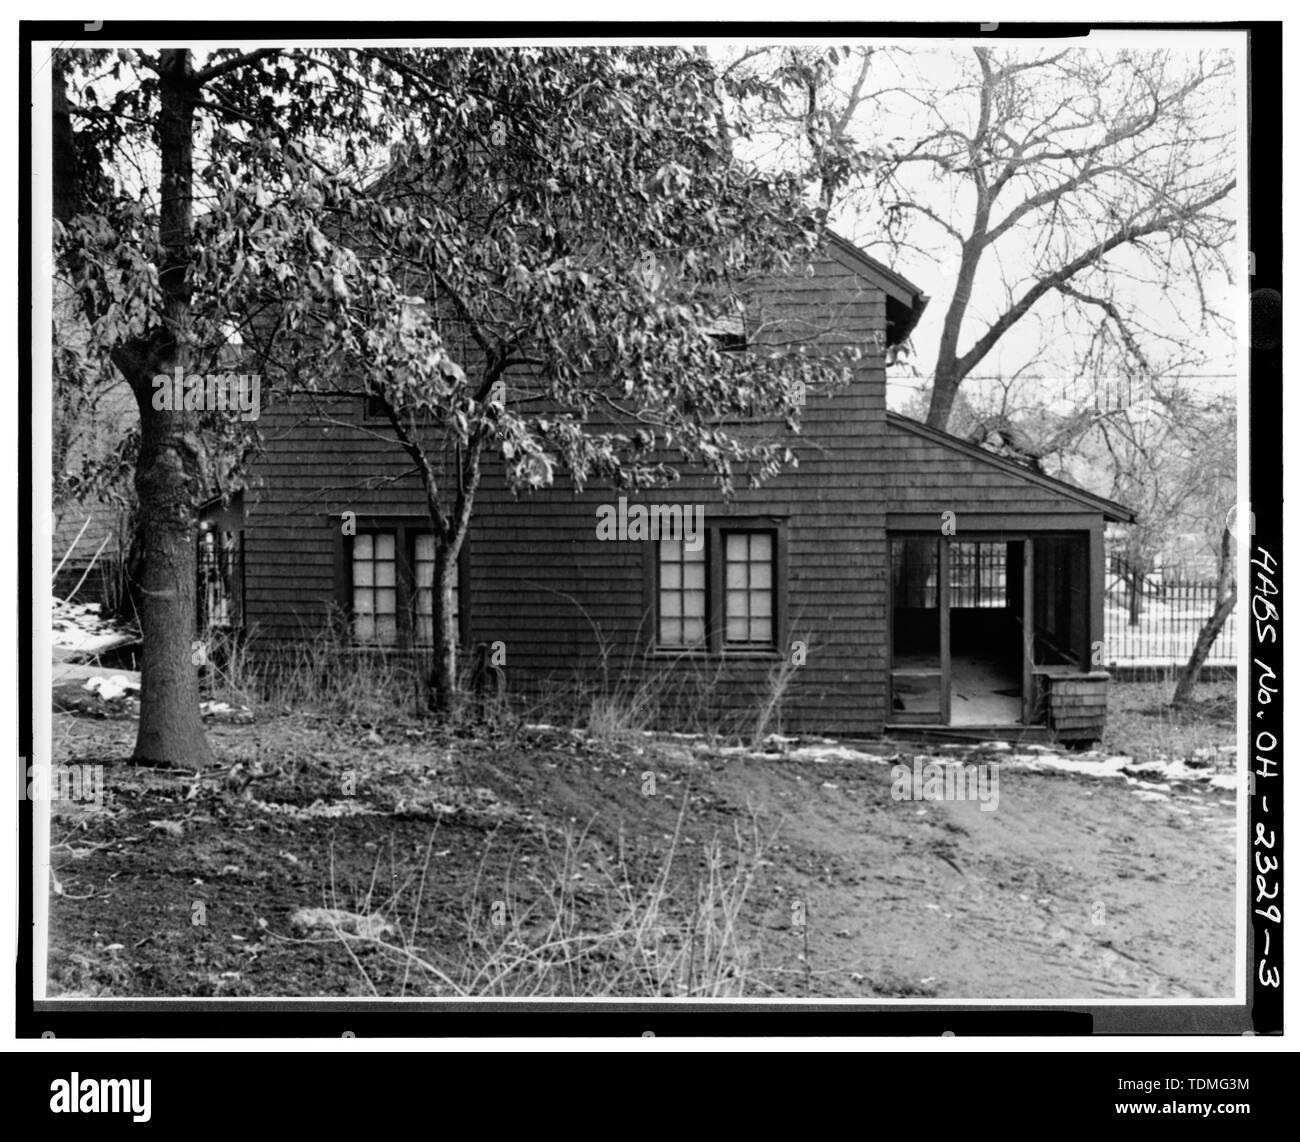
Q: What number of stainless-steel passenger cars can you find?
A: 0